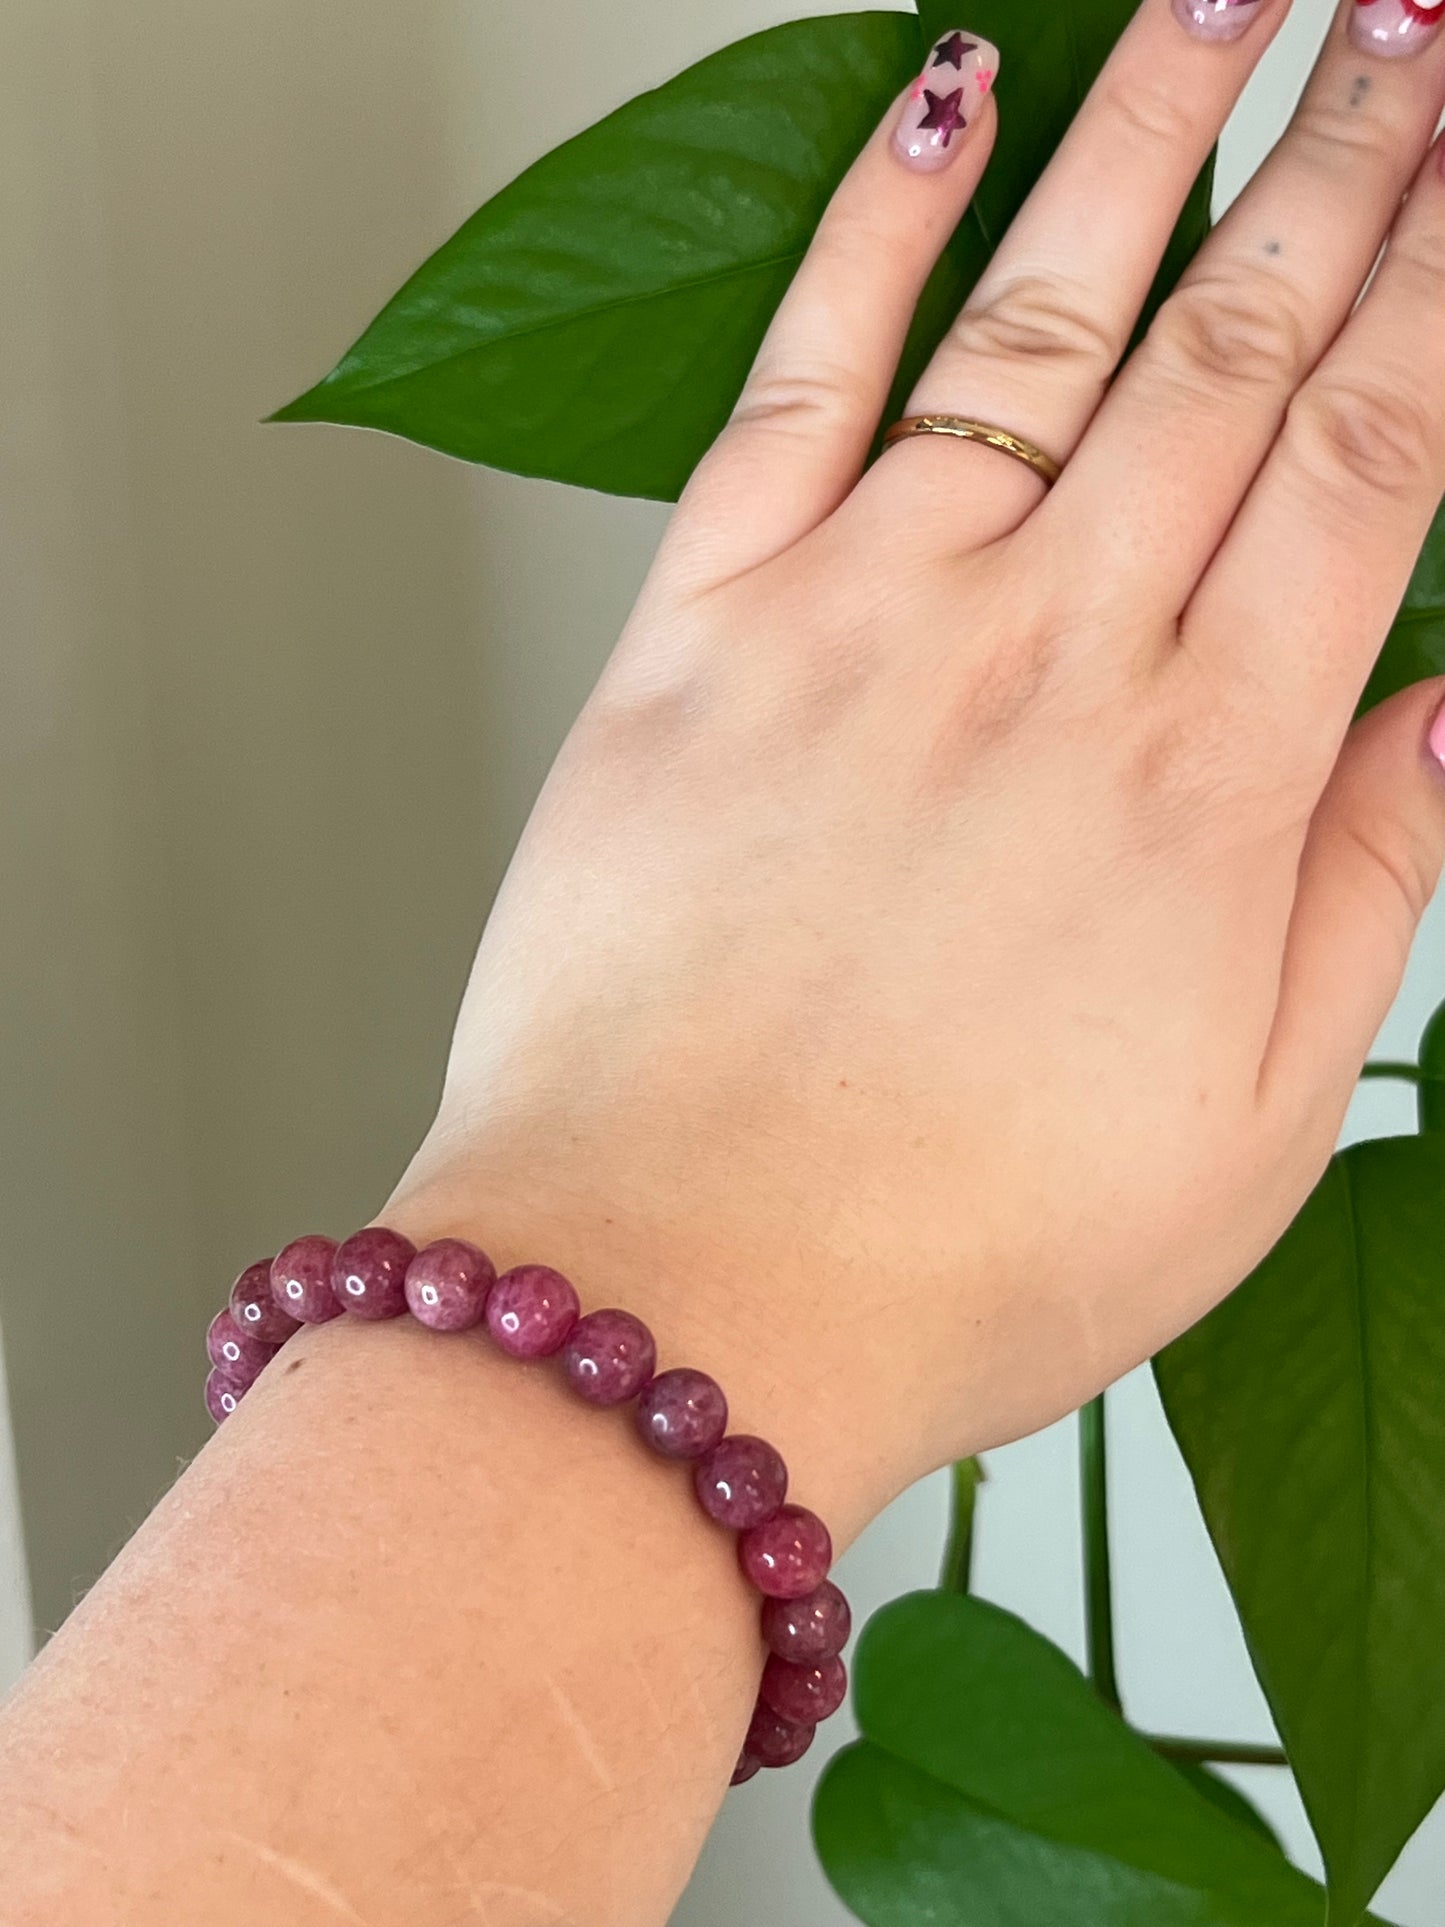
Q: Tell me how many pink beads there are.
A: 15